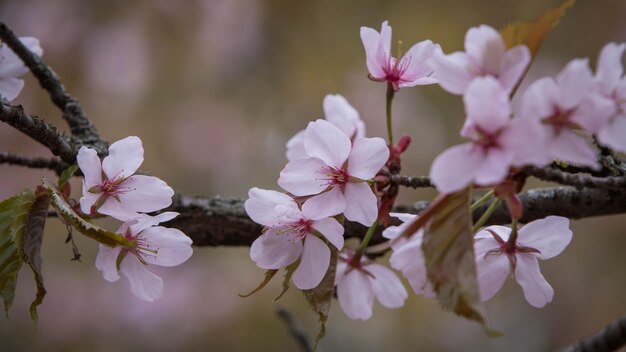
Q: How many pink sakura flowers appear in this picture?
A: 14